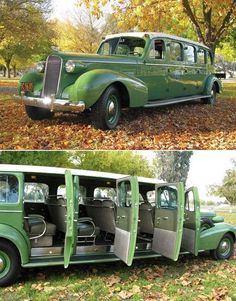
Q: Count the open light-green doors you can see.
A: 4